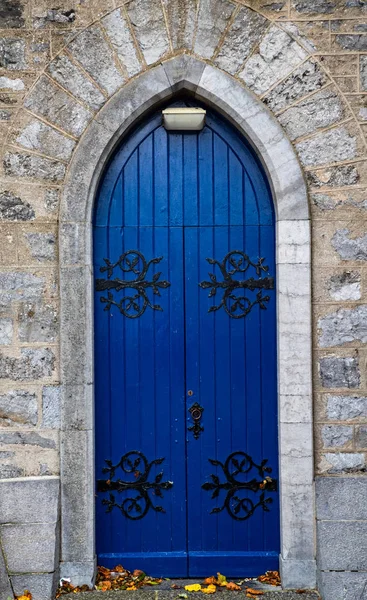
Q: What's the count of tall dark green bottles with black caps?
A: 0